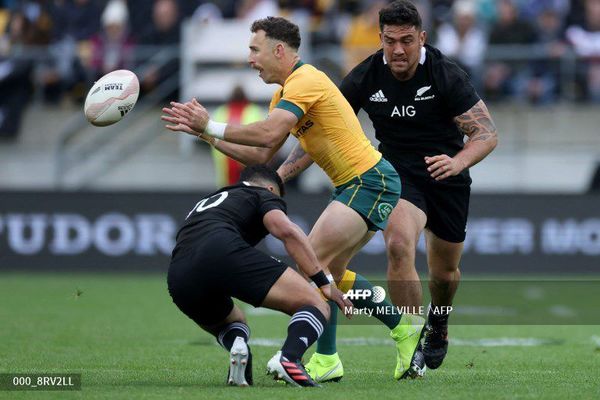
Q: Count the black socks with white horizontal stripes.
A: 2